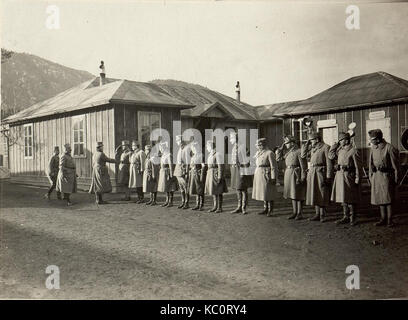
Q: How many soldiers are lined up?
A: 13